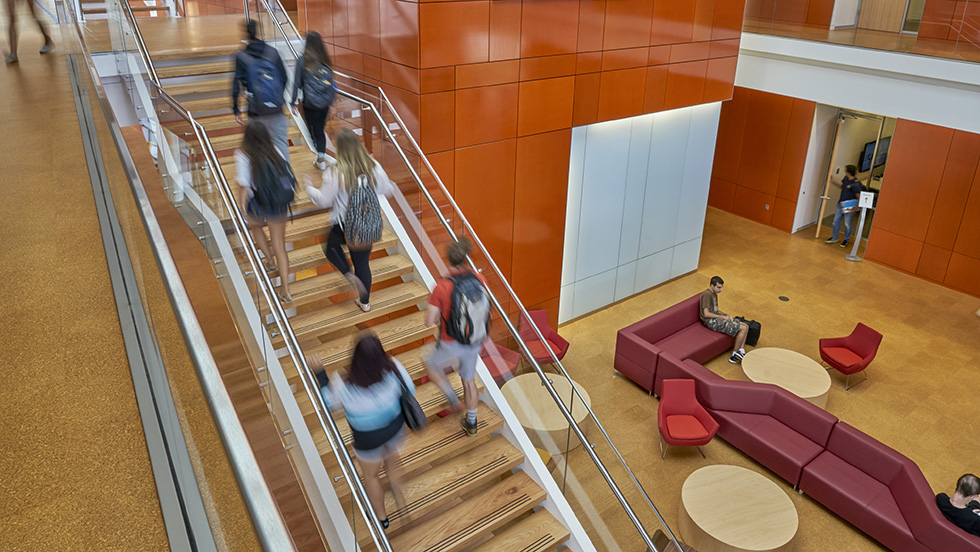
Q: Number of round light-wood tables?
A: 3